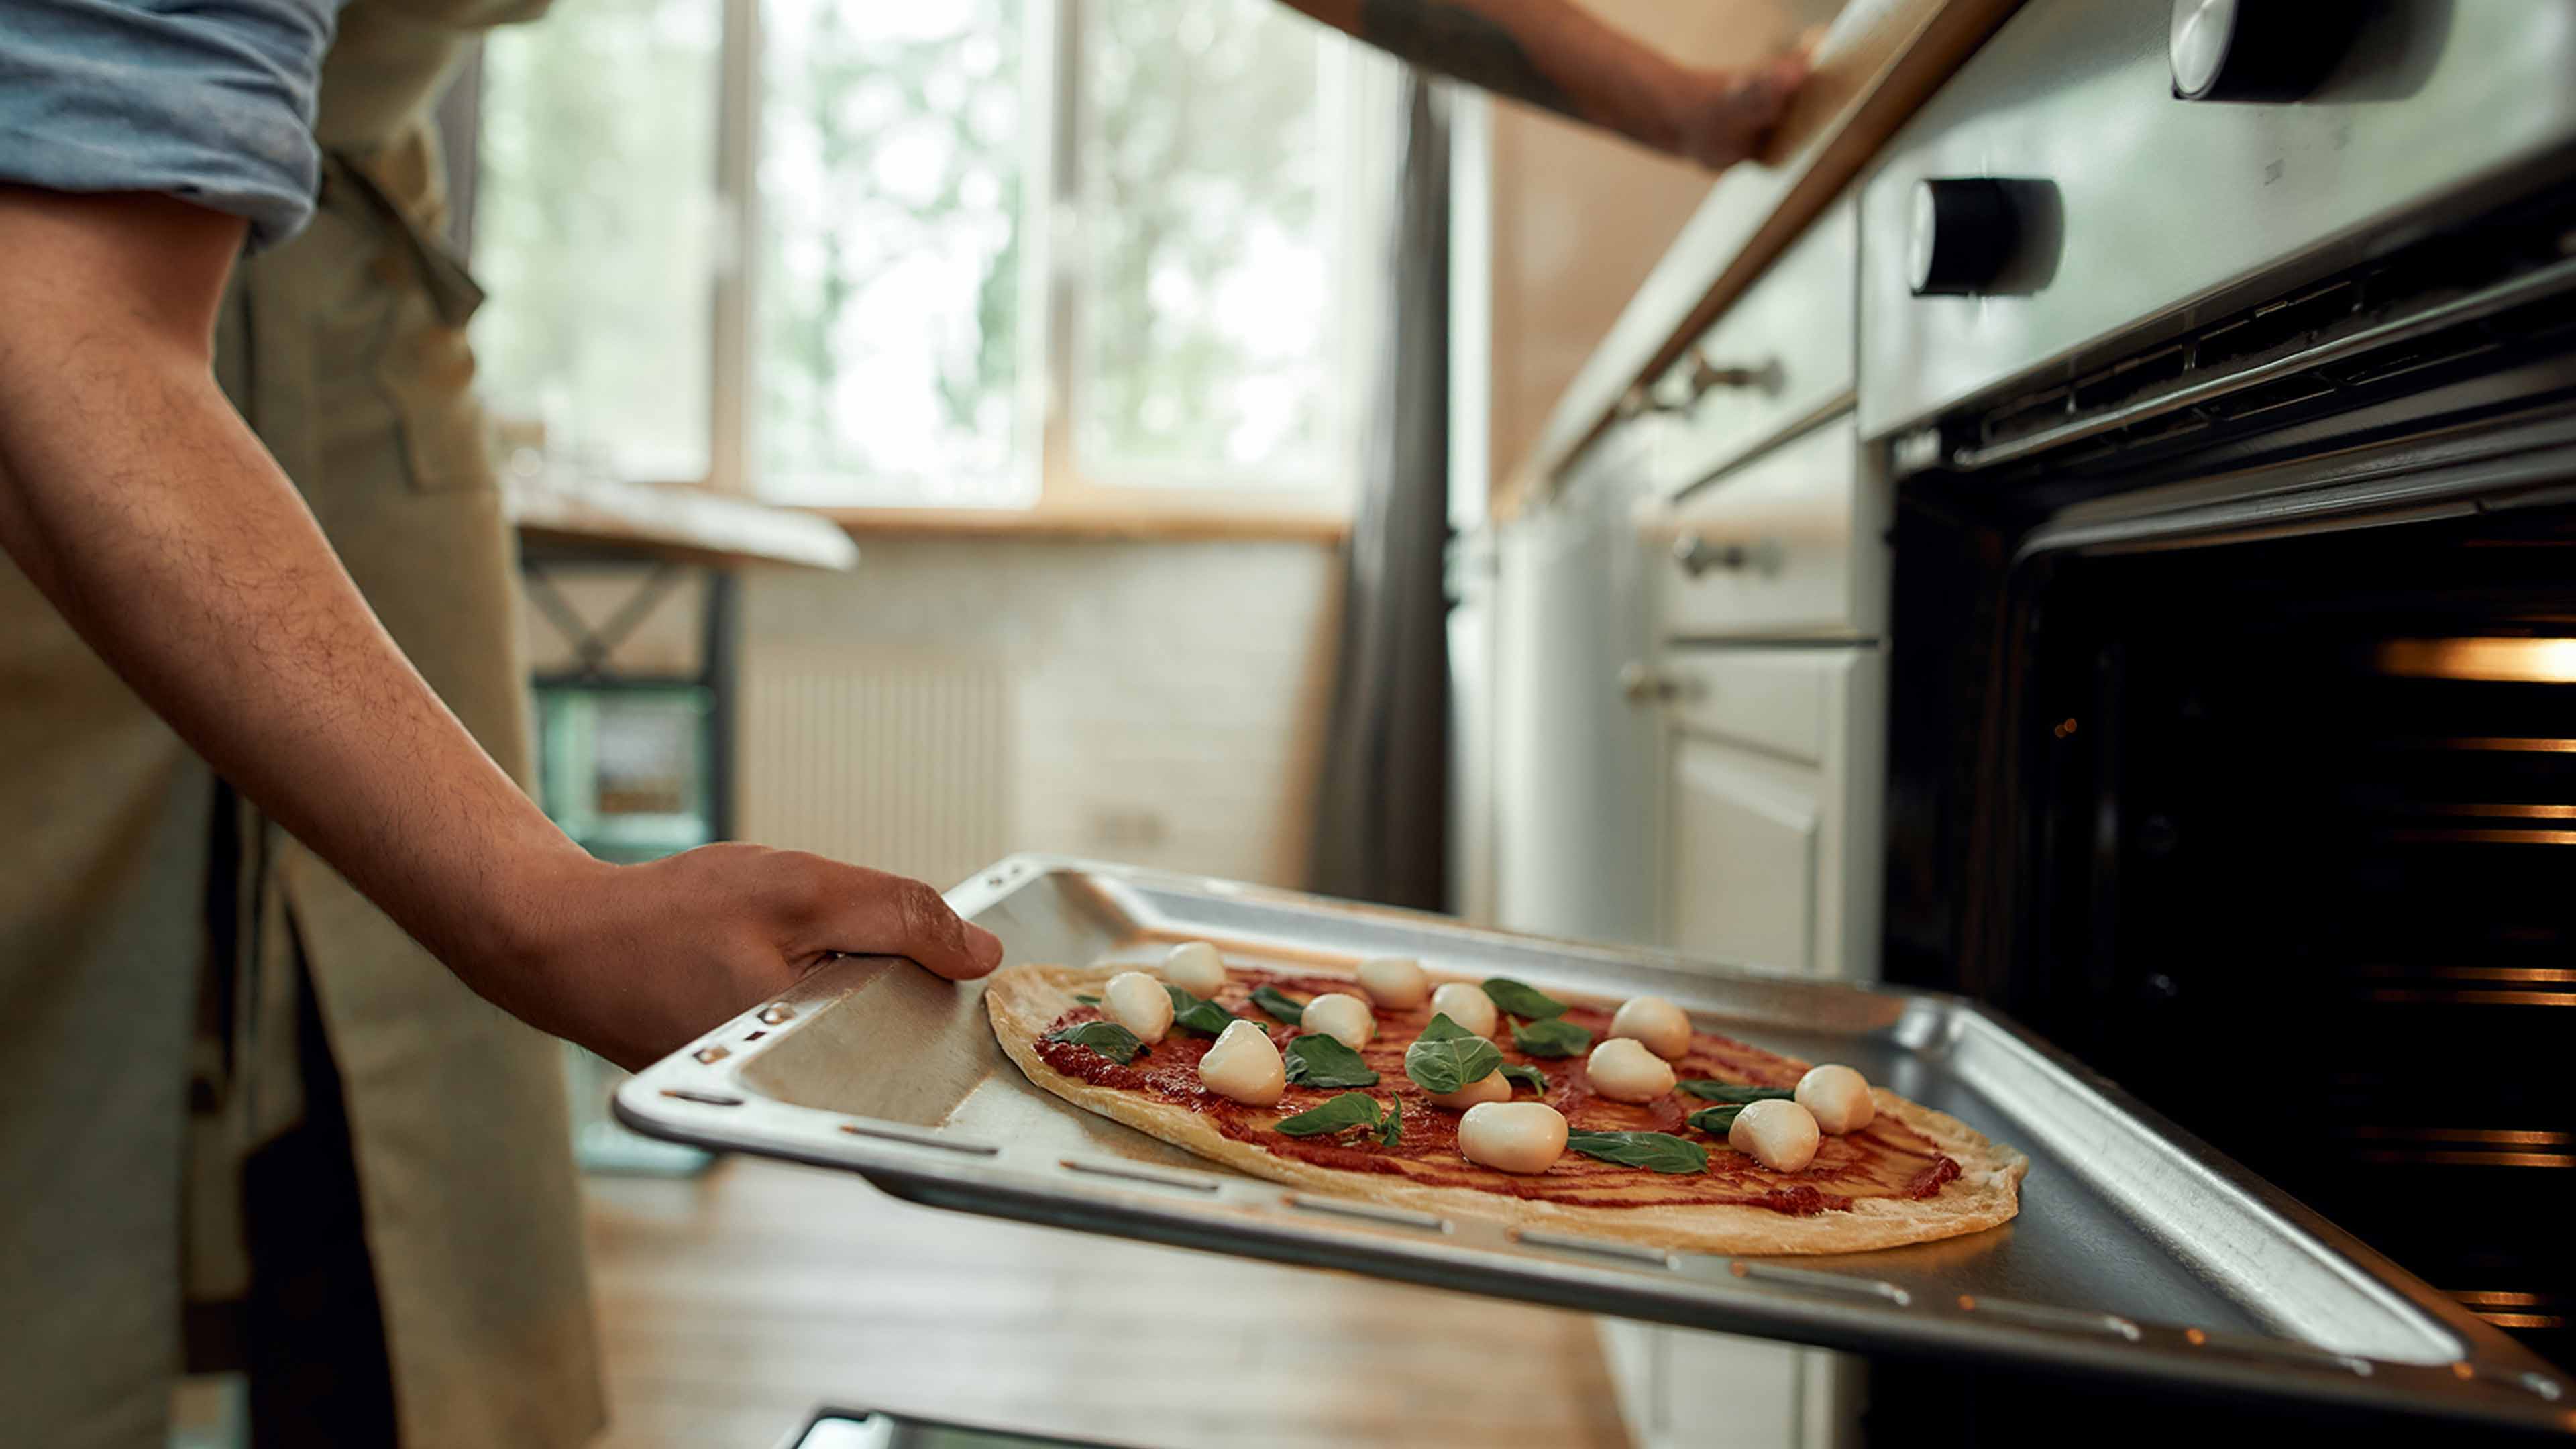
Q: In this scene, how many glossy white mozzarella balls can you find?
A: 12